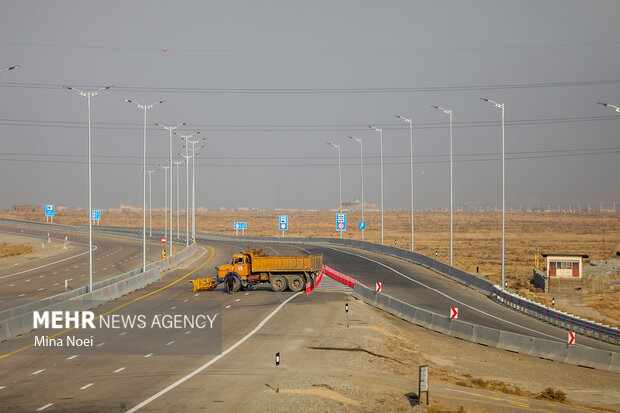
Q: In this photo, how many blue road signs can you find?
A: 6